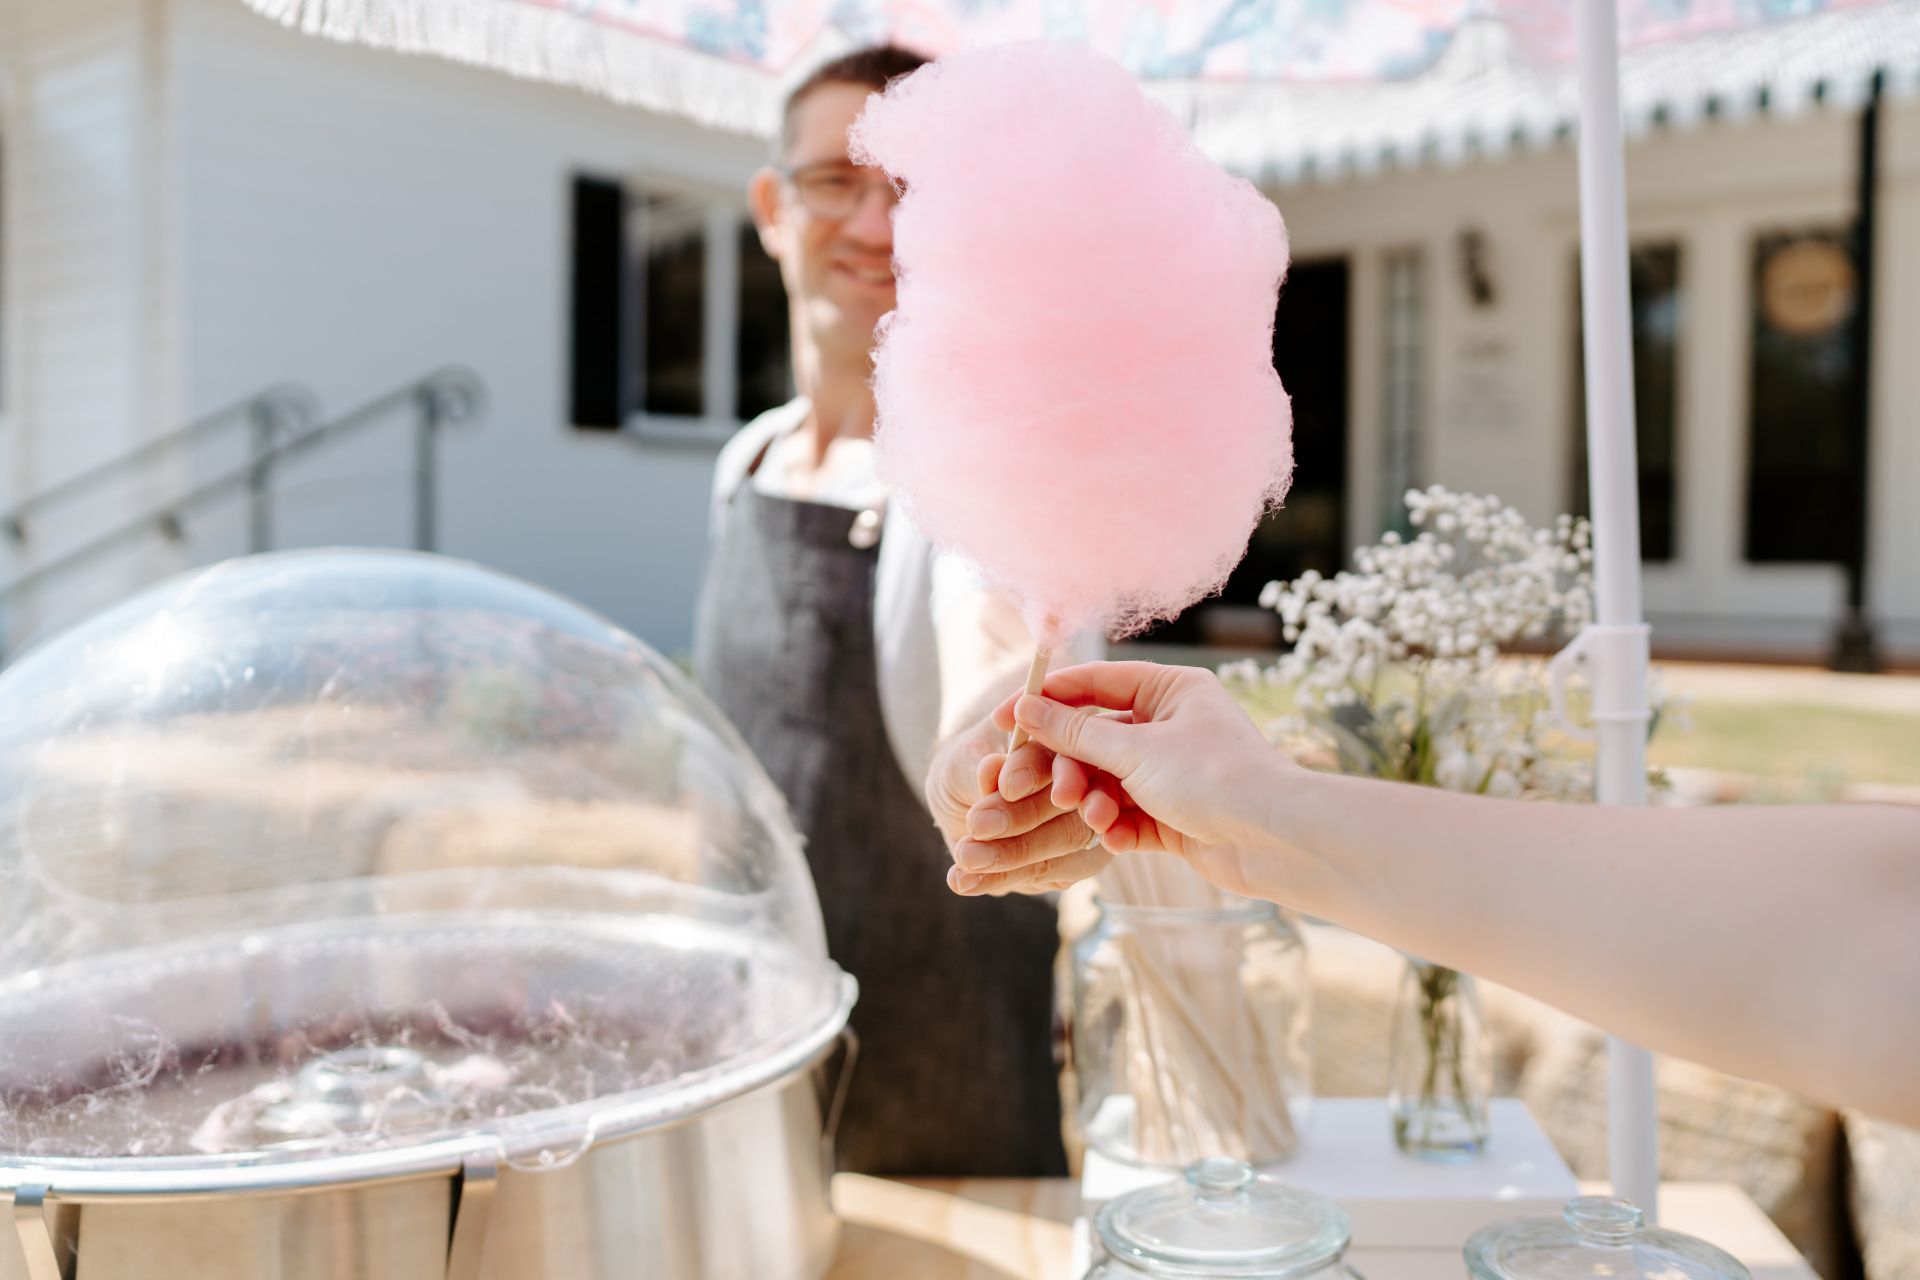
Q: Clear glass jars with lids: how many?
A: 2